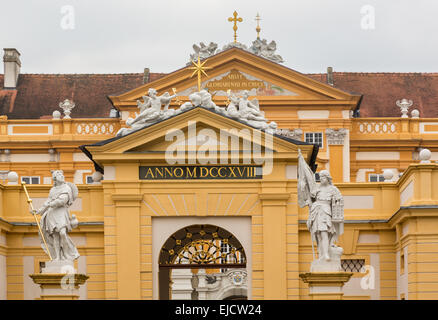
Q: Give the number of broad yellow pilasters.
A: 2